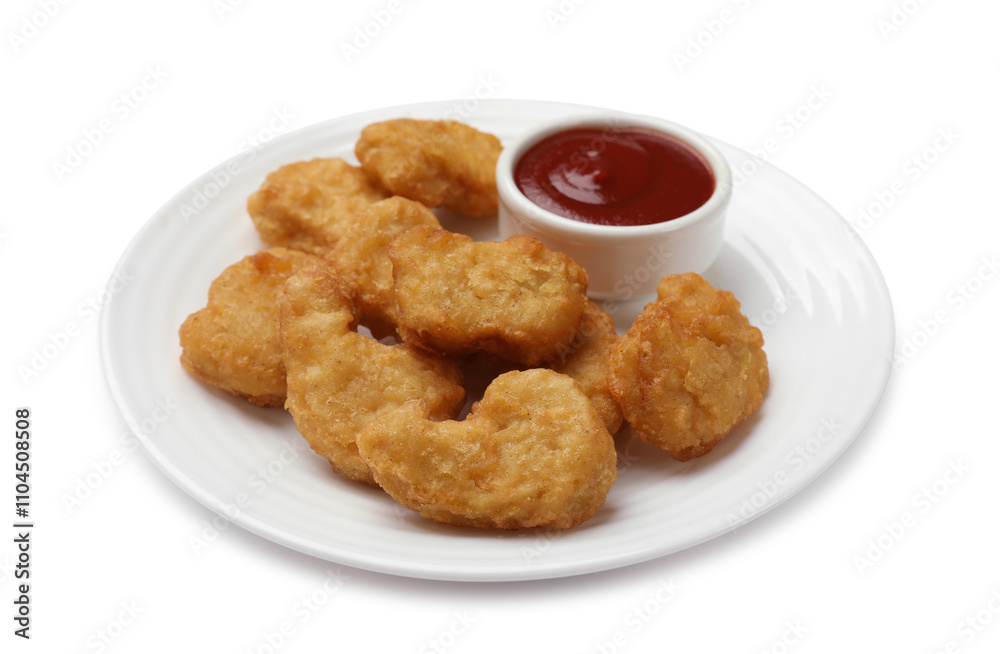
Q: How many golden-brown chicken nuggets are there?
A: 9